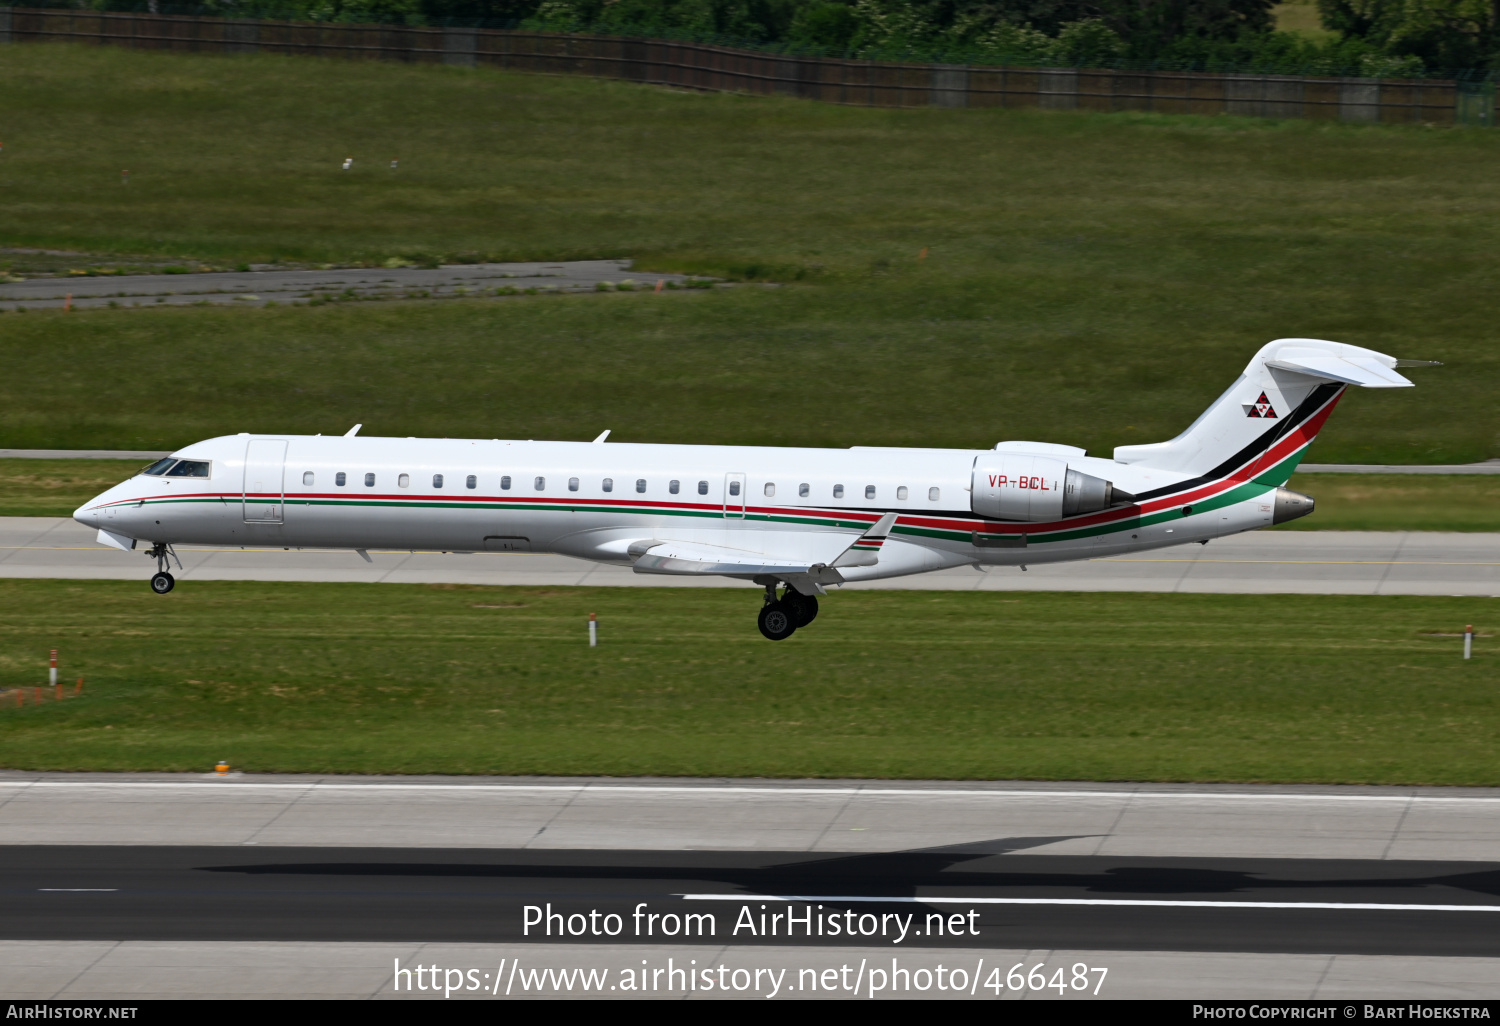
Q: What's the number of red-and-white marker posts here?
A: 3